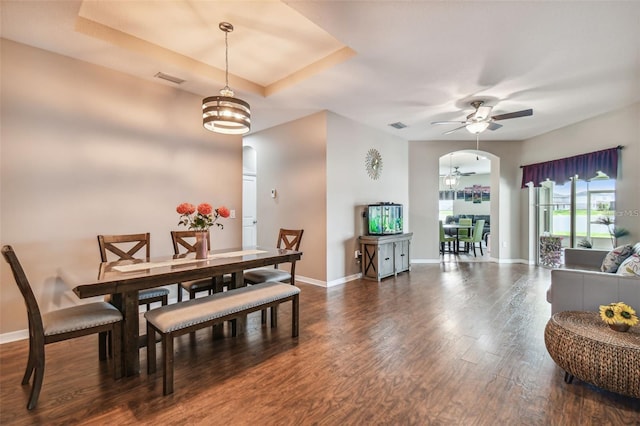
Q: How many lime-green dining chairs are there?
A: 3